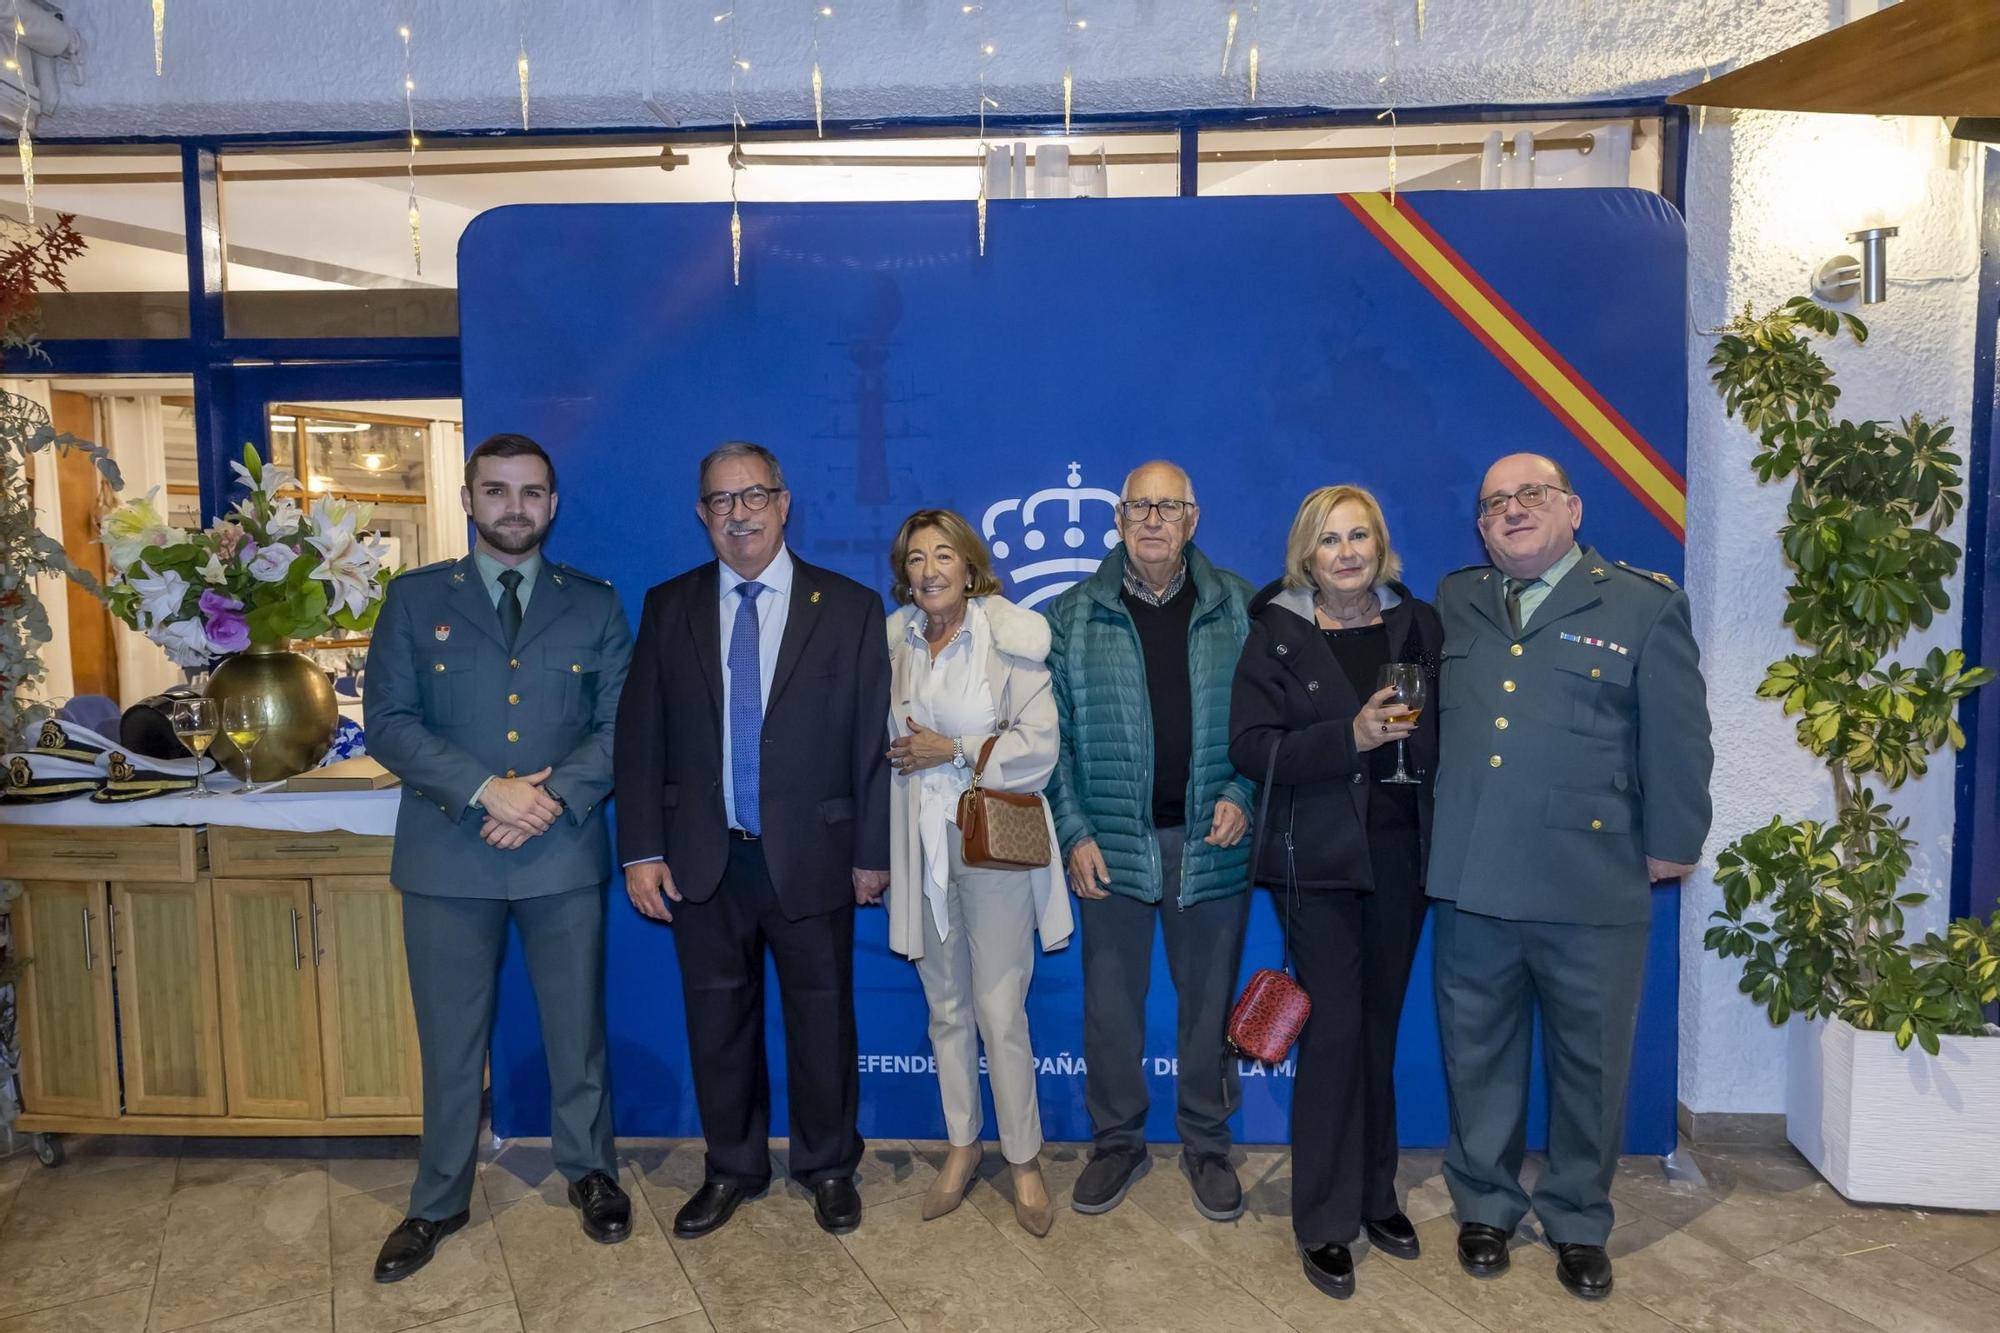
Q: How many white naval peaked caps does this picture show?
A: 3